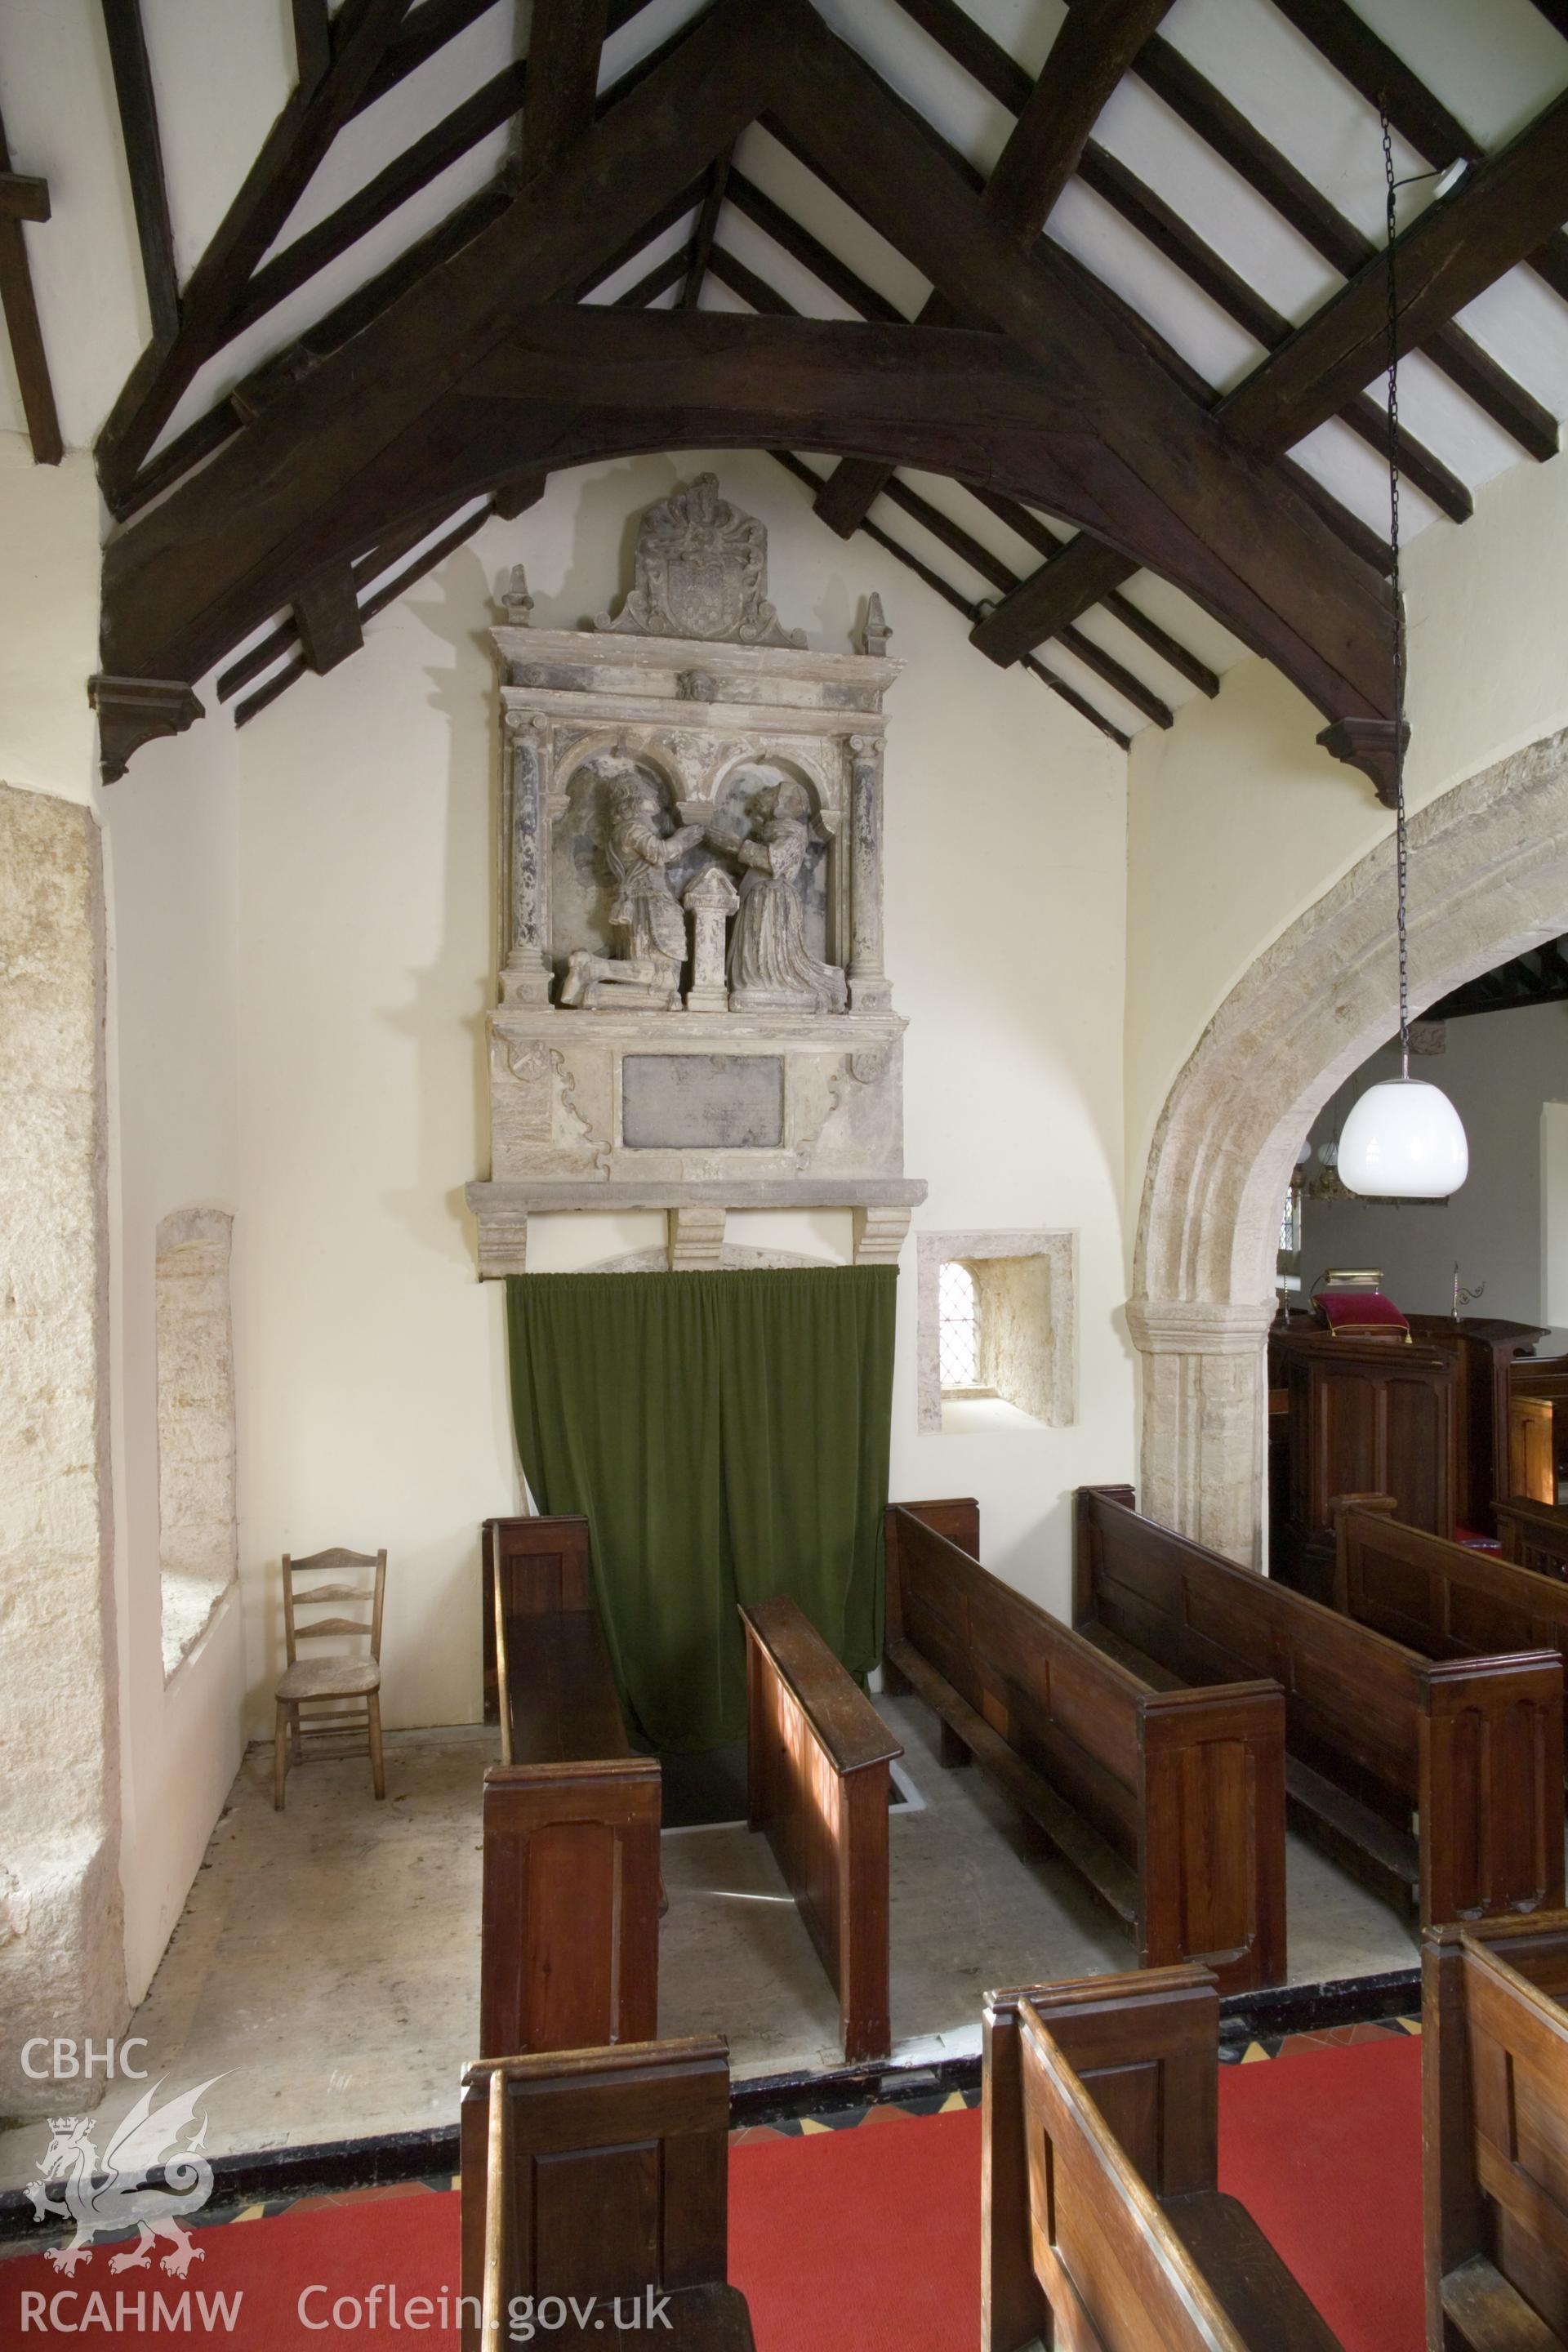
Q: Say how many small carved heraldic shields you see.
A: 2